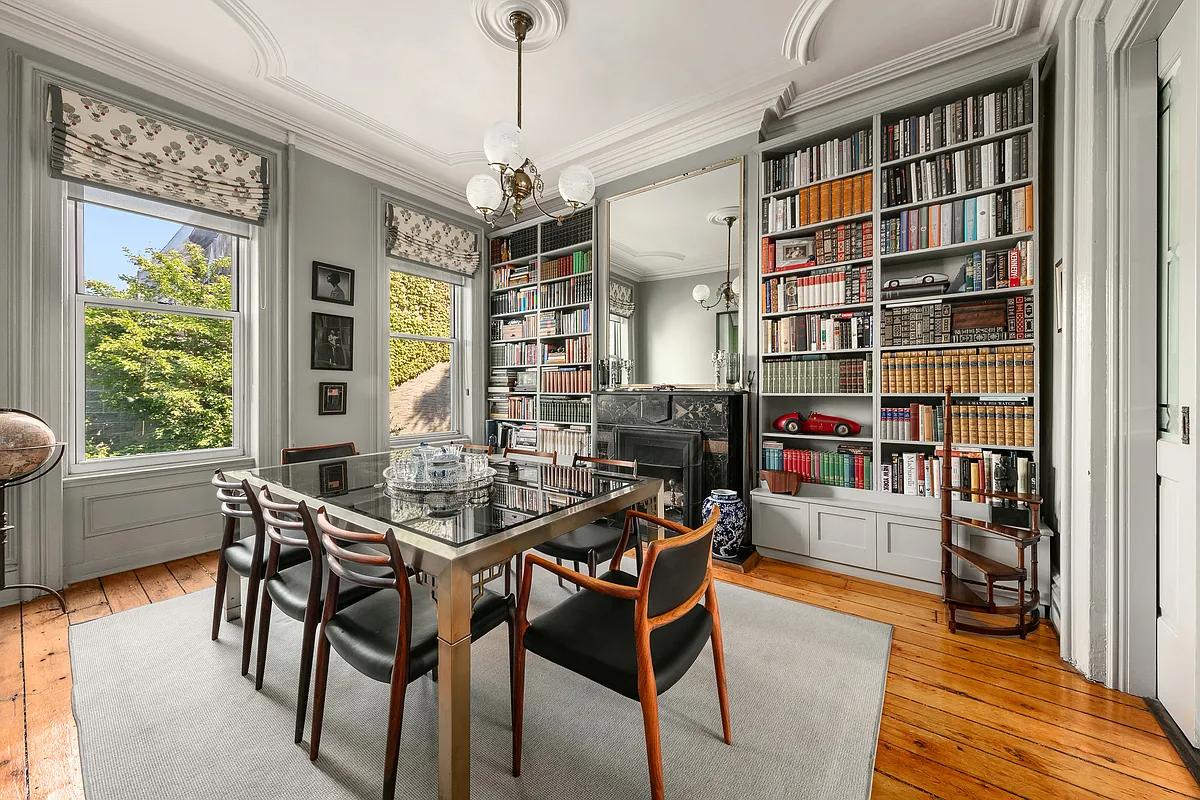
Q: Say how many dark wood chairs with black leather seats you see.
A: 8